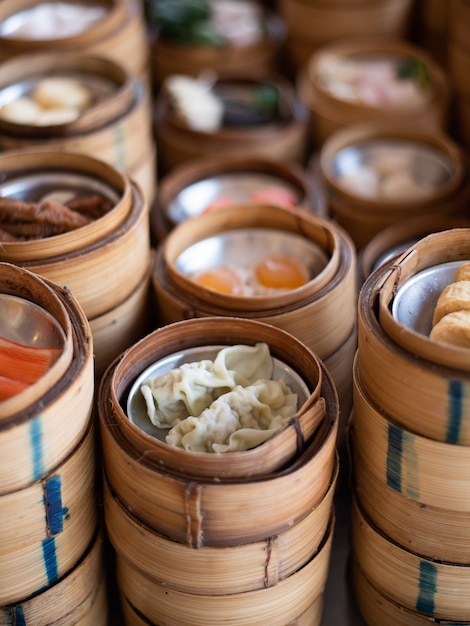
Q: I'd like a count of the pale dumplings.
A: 2